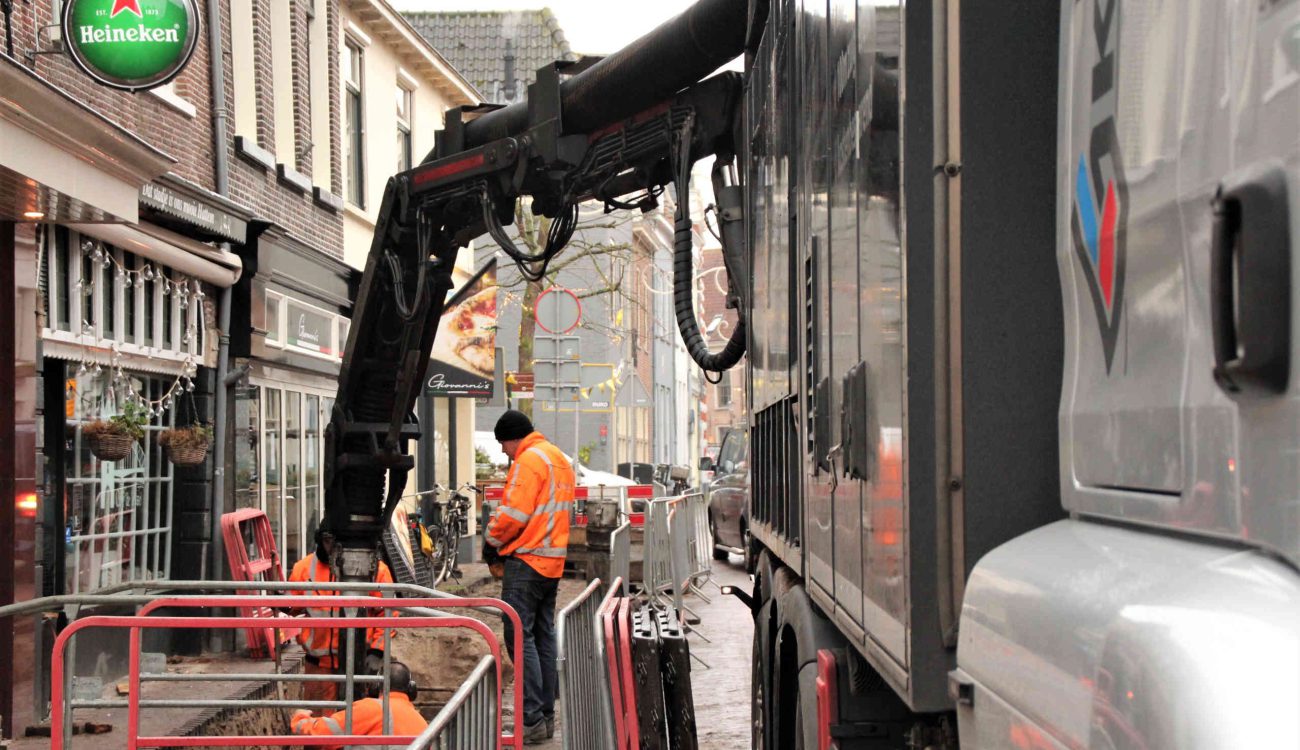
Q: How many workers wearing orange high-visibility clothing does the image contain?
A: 3